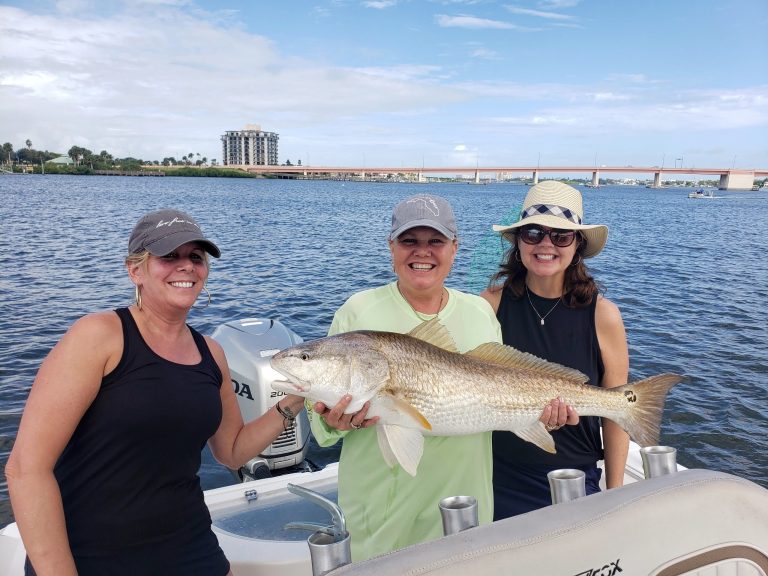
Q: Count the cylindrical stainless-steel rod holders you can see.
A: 4